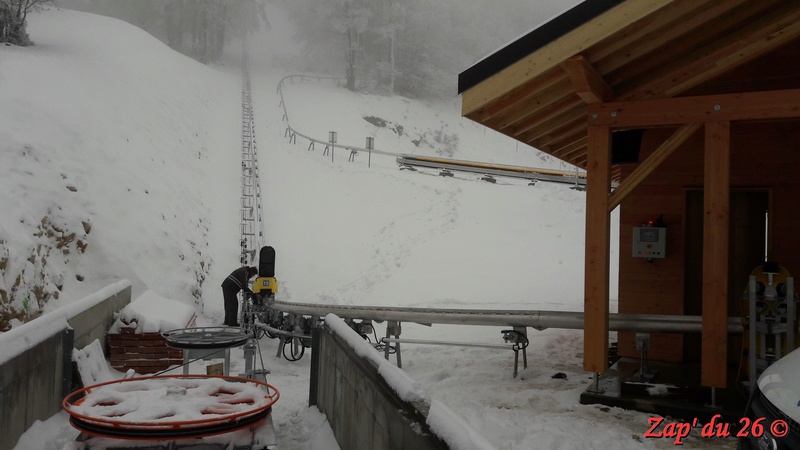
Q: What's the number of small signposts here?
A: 2